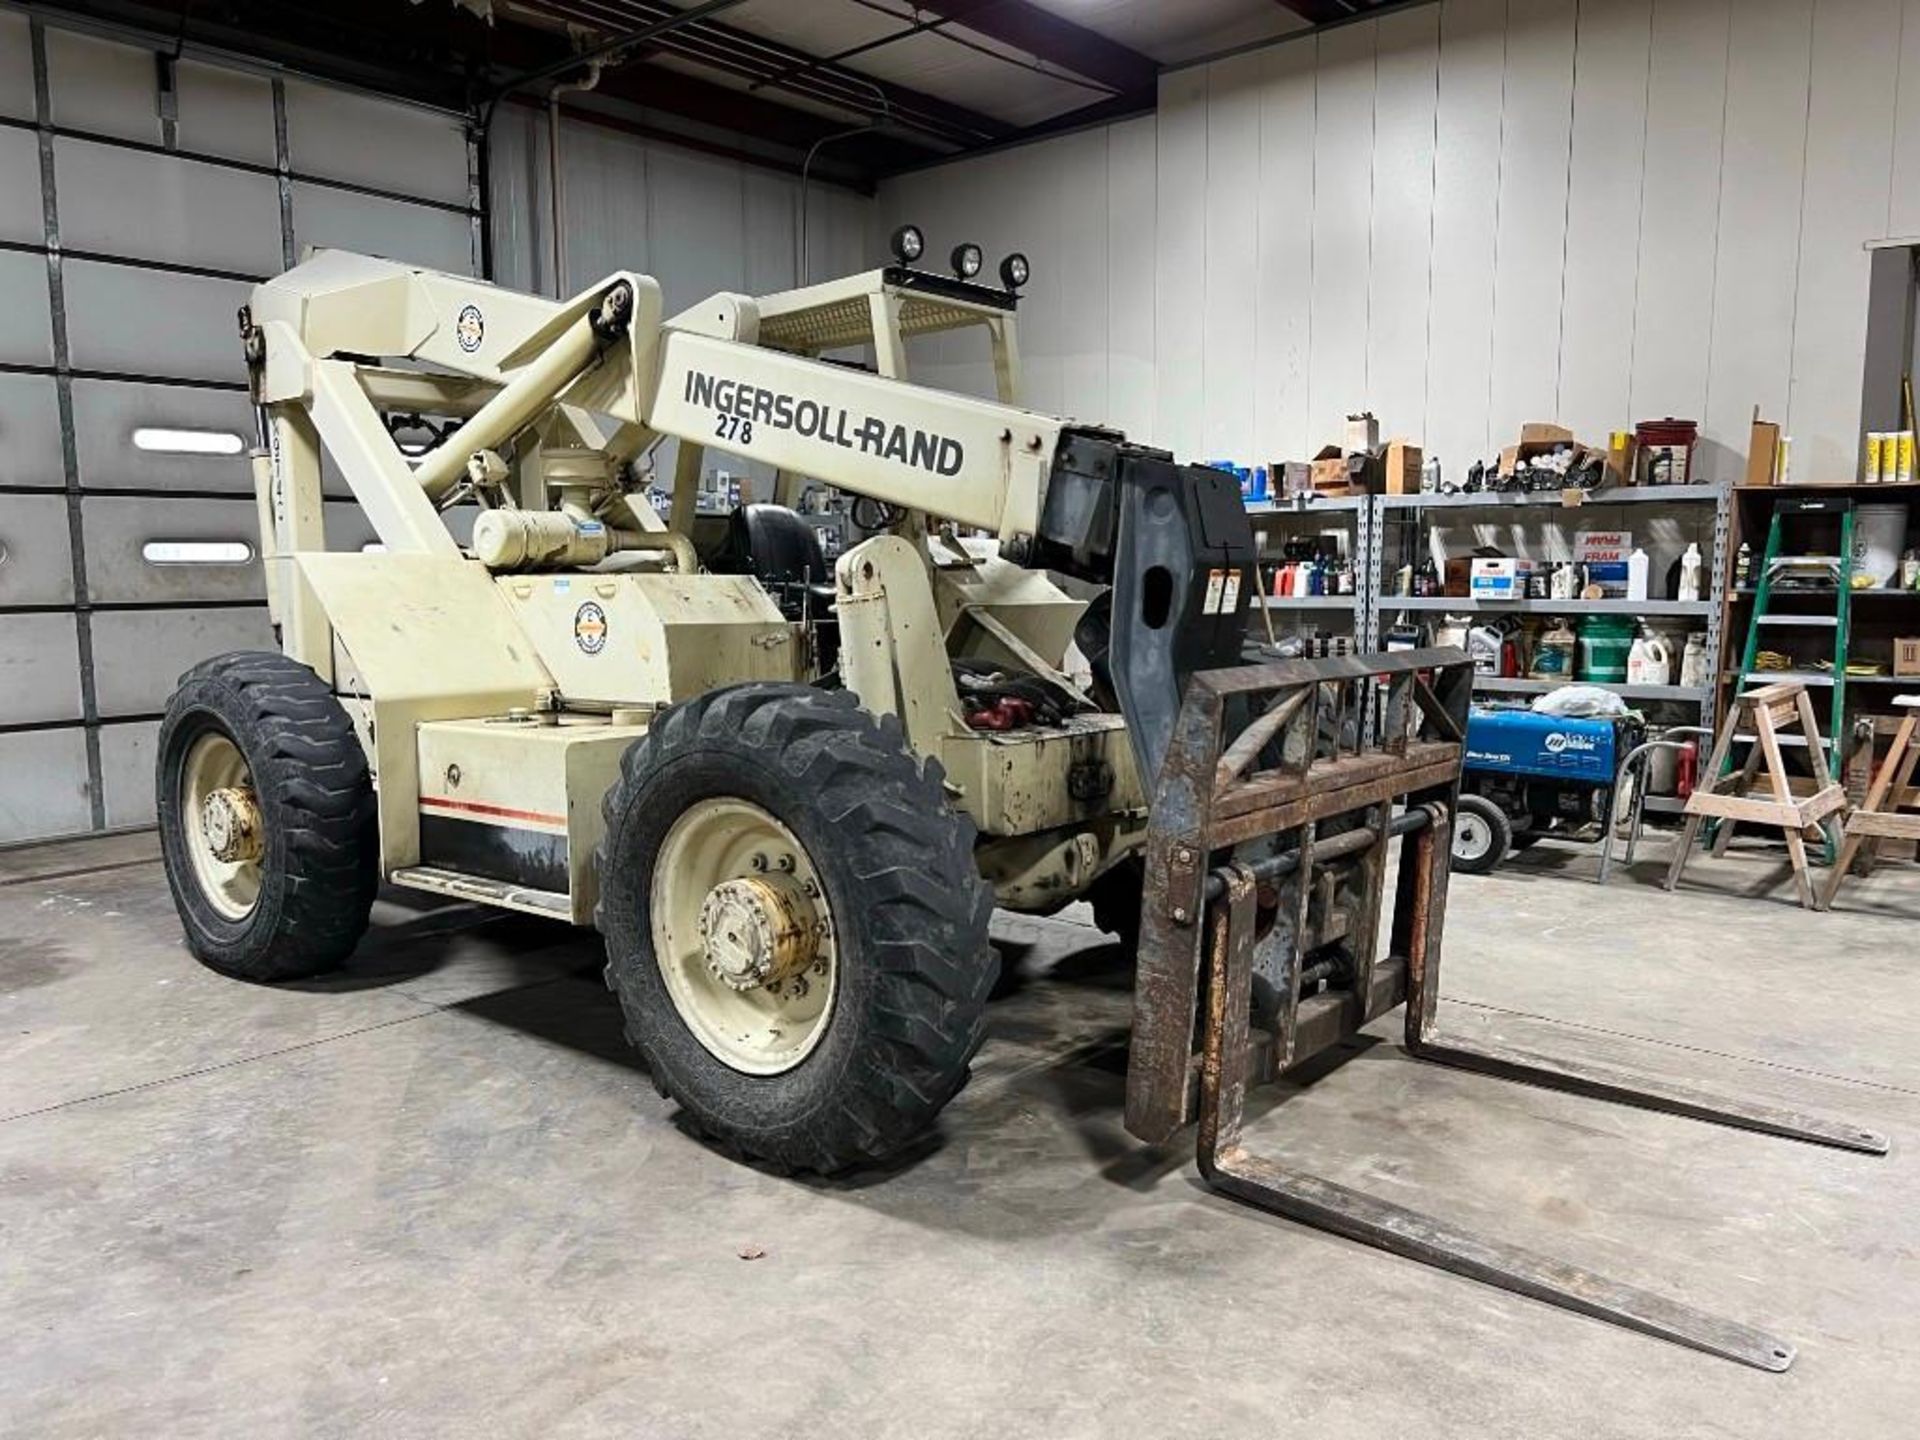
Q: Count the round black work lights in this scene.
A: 3